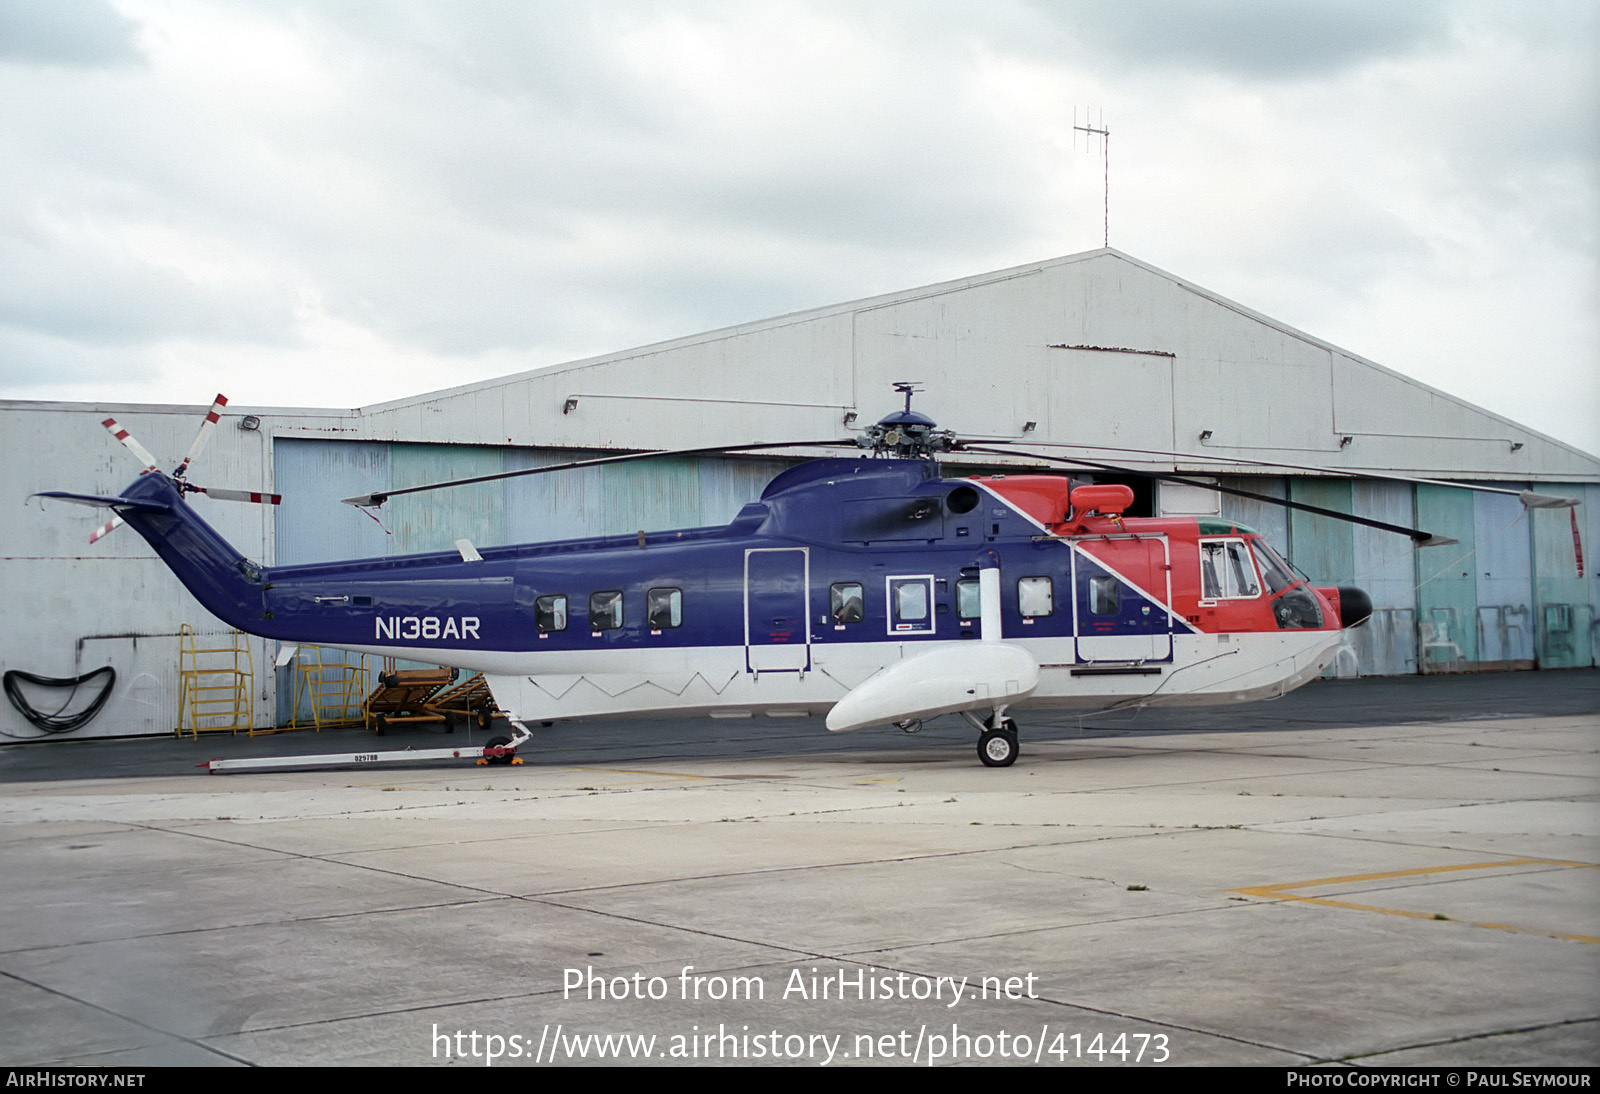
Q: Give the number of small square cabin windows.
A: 8